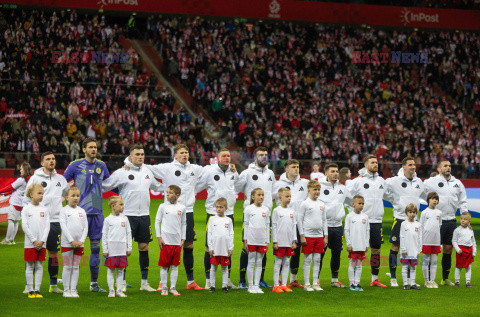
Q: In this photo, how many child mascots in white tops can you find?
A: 12